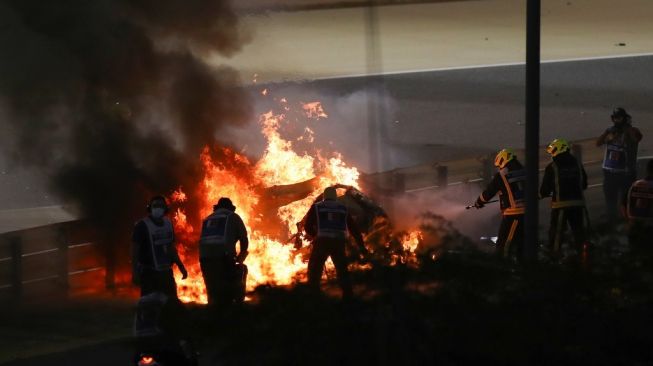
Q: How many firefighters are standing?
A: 2